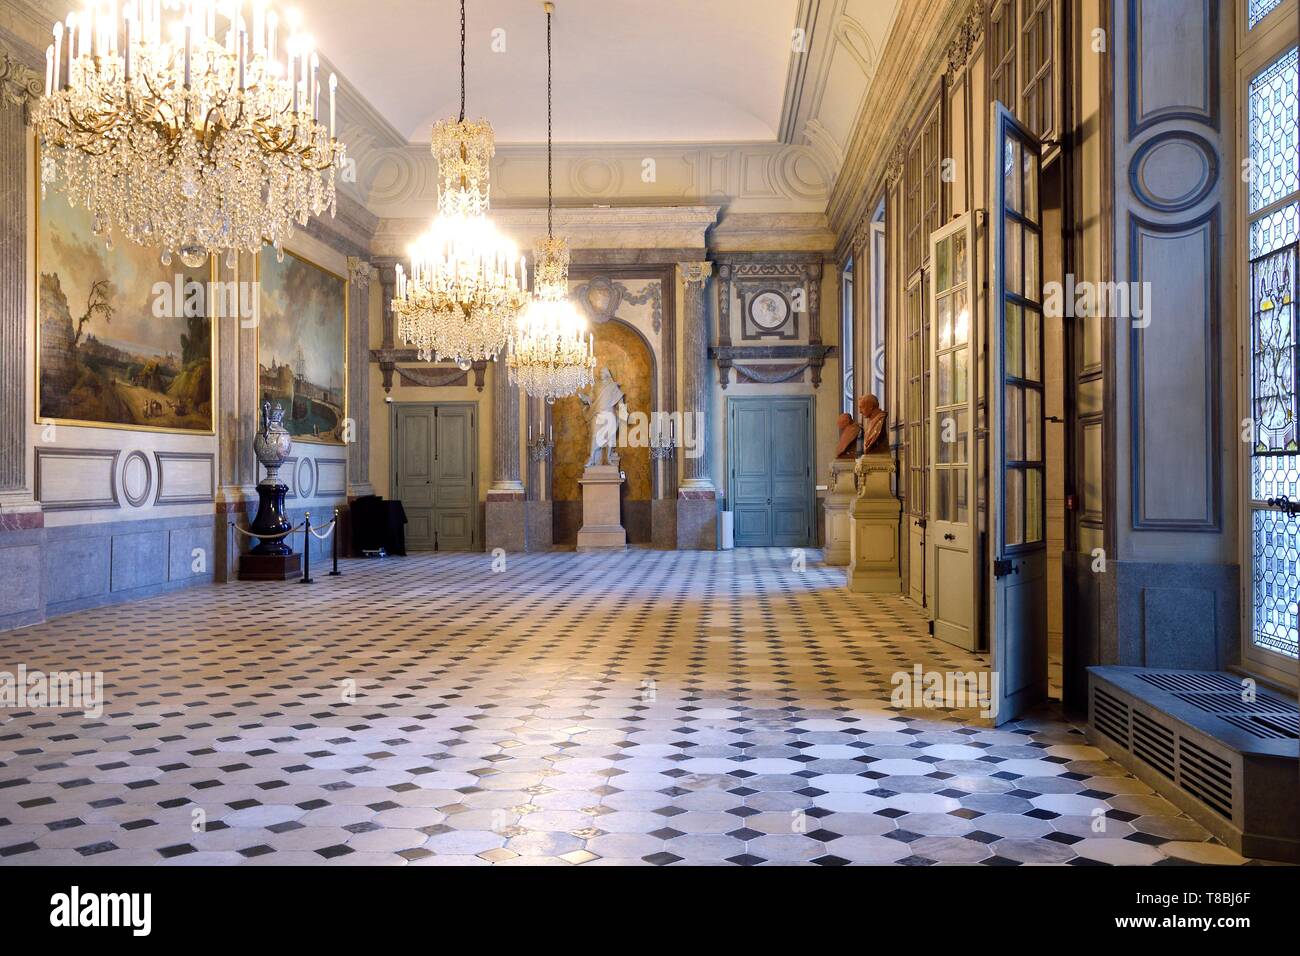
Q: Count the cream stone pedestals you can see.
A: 3